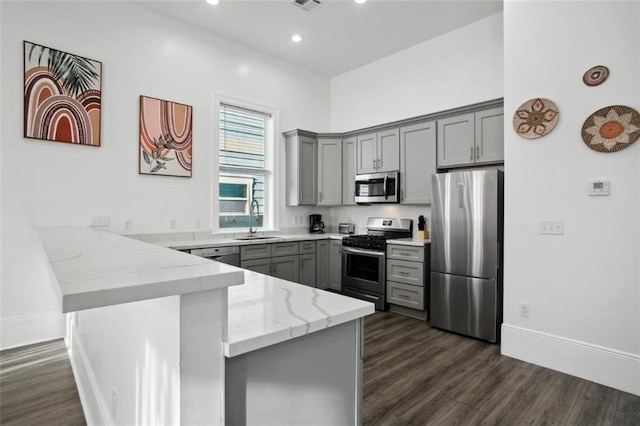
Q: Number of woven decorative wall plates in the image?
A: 3